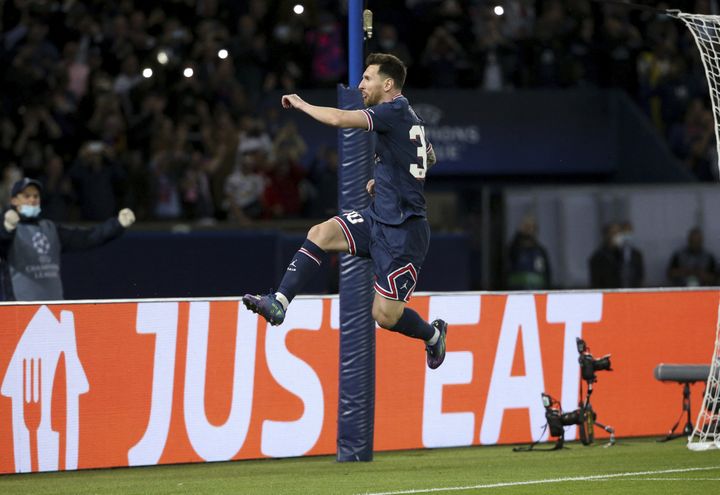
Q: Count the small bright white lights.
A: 6